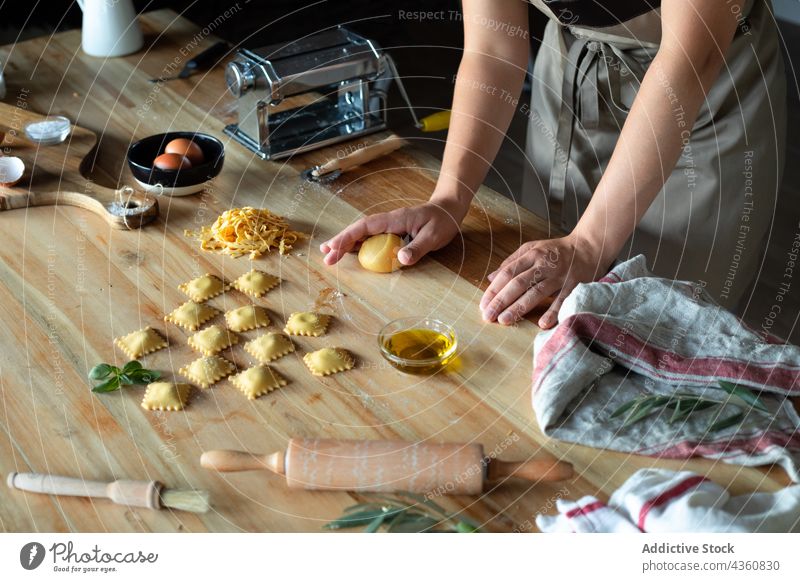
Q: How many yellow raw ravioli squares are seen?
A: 12